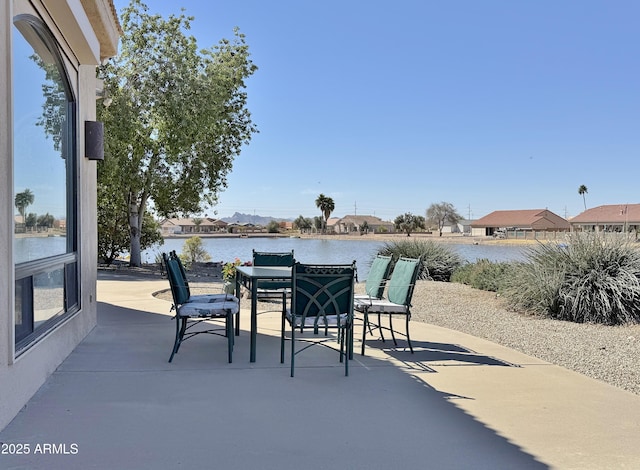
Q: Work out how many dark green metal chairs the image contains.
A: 6